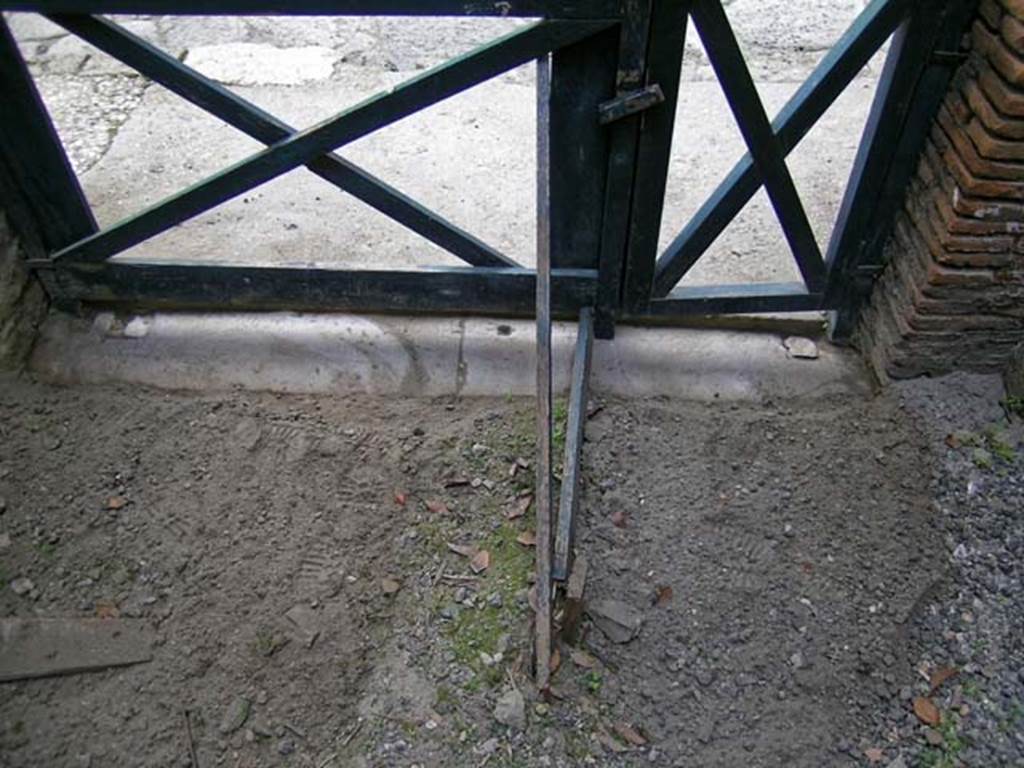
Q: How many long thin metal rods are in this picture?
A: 2